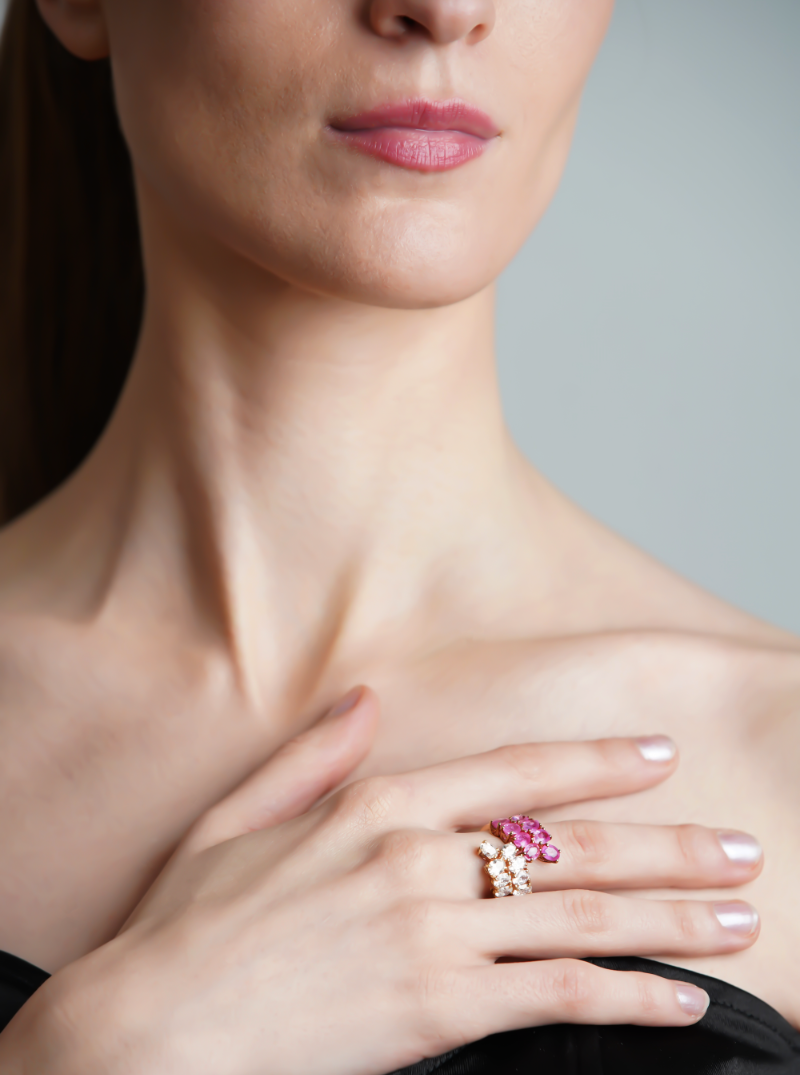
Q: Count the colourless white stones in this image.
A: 8